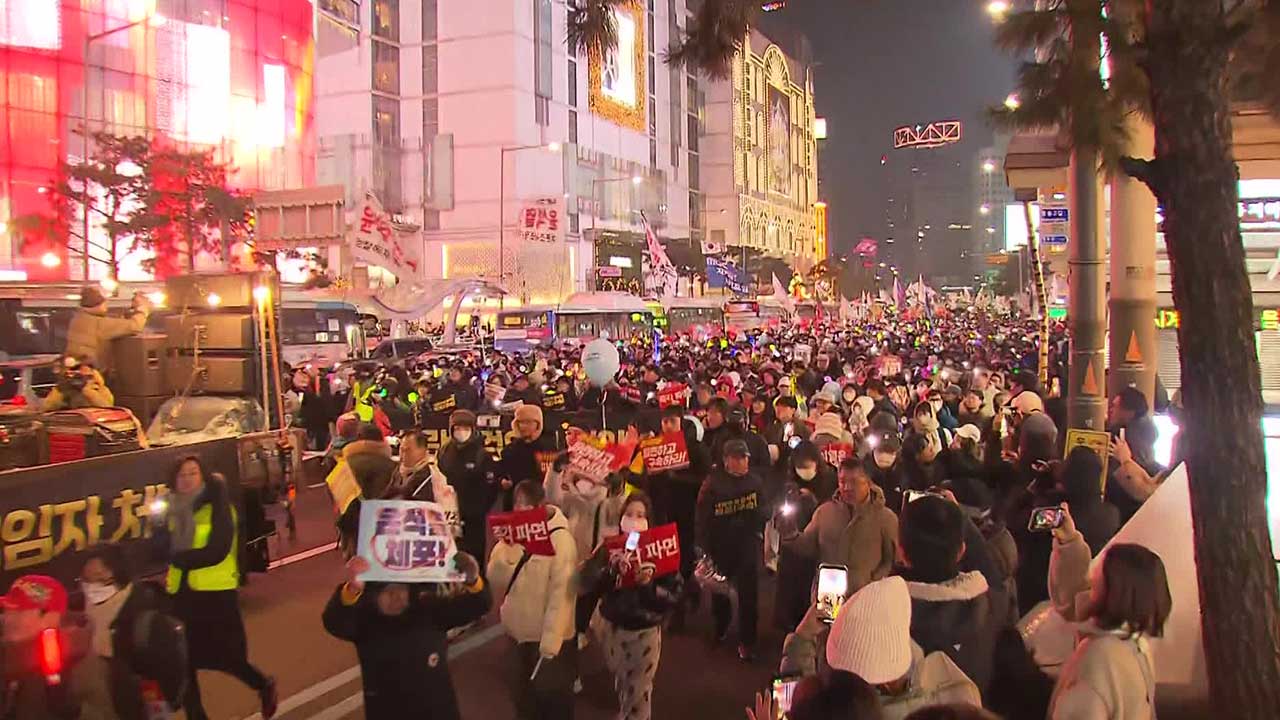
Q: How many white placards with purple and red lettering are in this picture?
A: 1